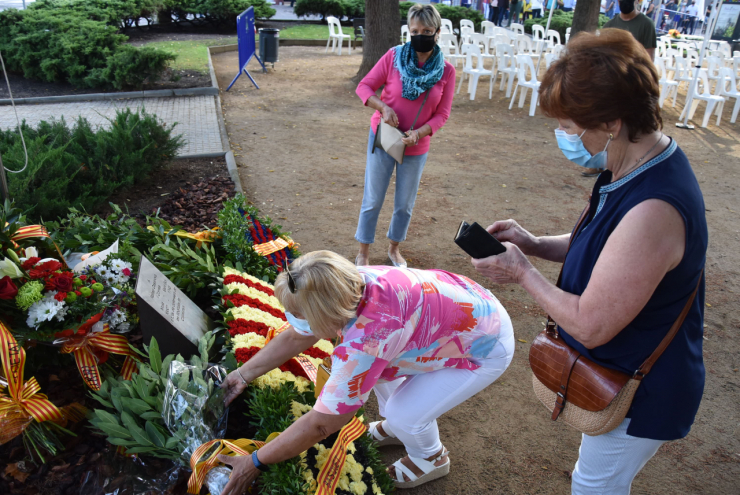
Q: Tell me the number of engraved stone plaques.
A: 1